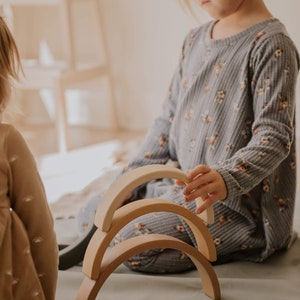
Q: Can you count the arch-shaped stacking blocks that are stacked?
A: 3